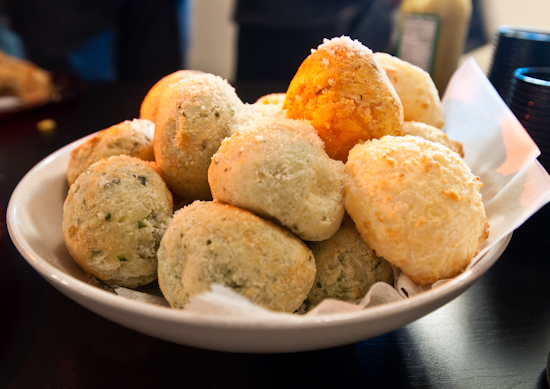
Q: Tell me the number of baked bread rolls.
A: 12